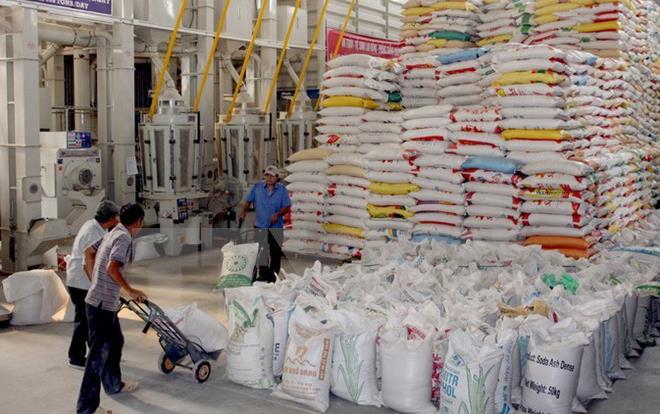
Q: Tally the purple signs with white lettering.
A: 1